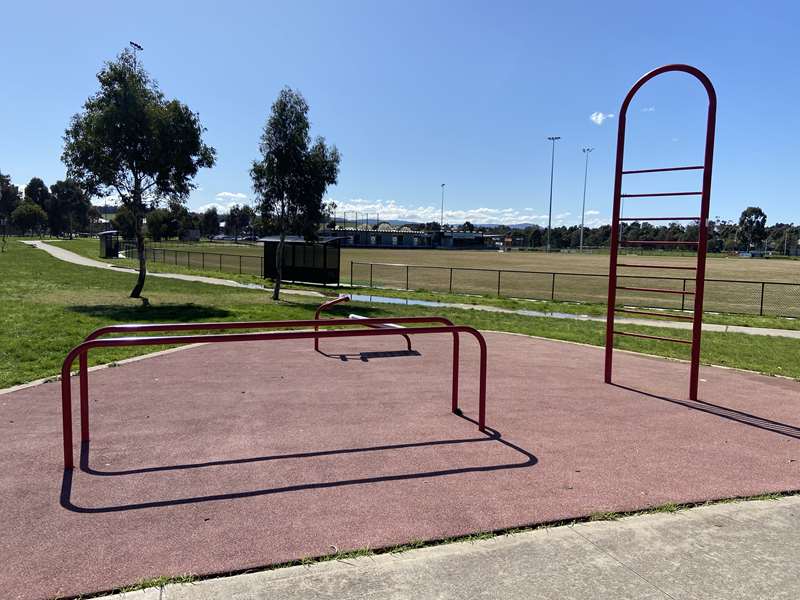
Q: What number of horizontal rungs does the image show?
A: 8